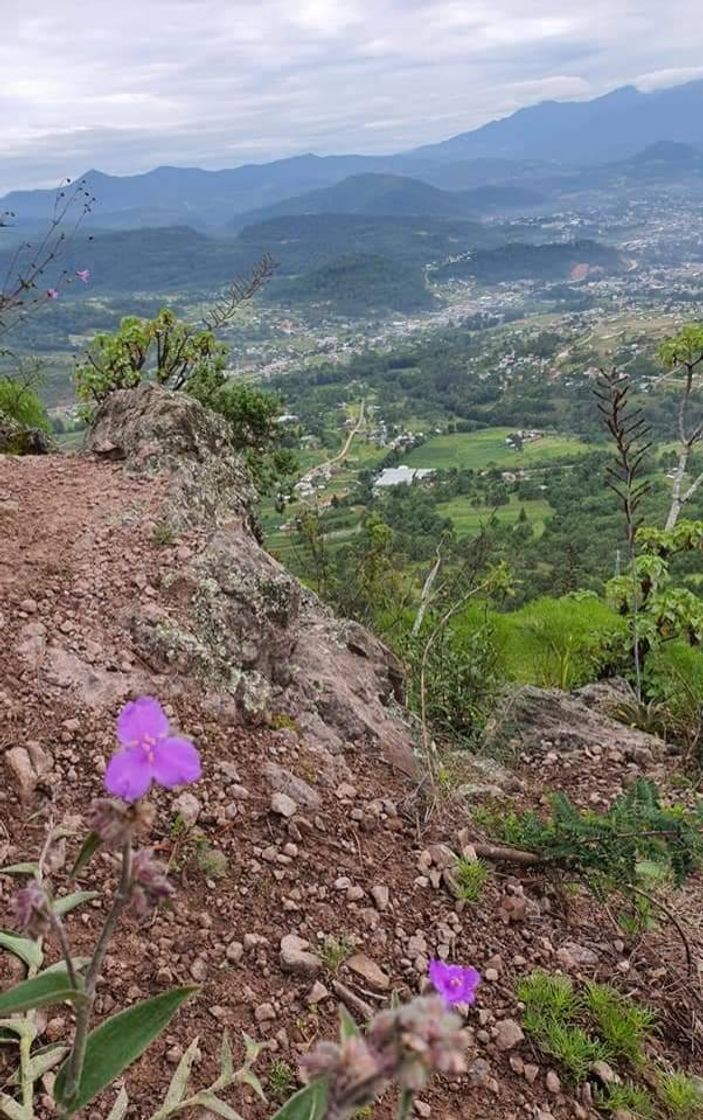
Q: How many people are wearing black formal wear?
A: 0